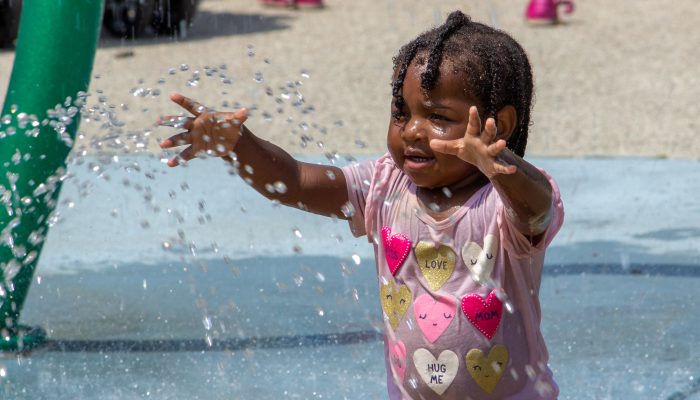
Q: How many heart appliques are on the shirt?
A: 9